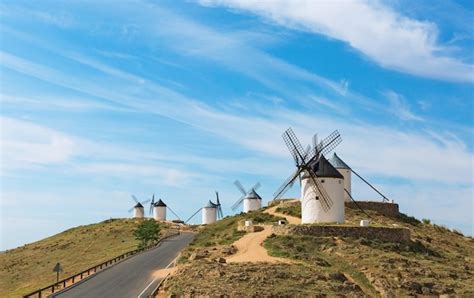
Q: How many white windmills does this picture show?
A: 6